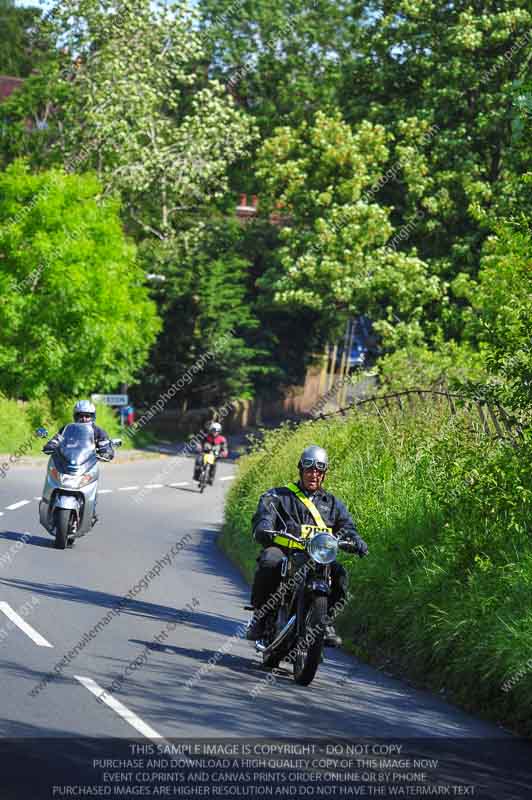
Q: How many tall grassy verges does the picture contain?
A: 1